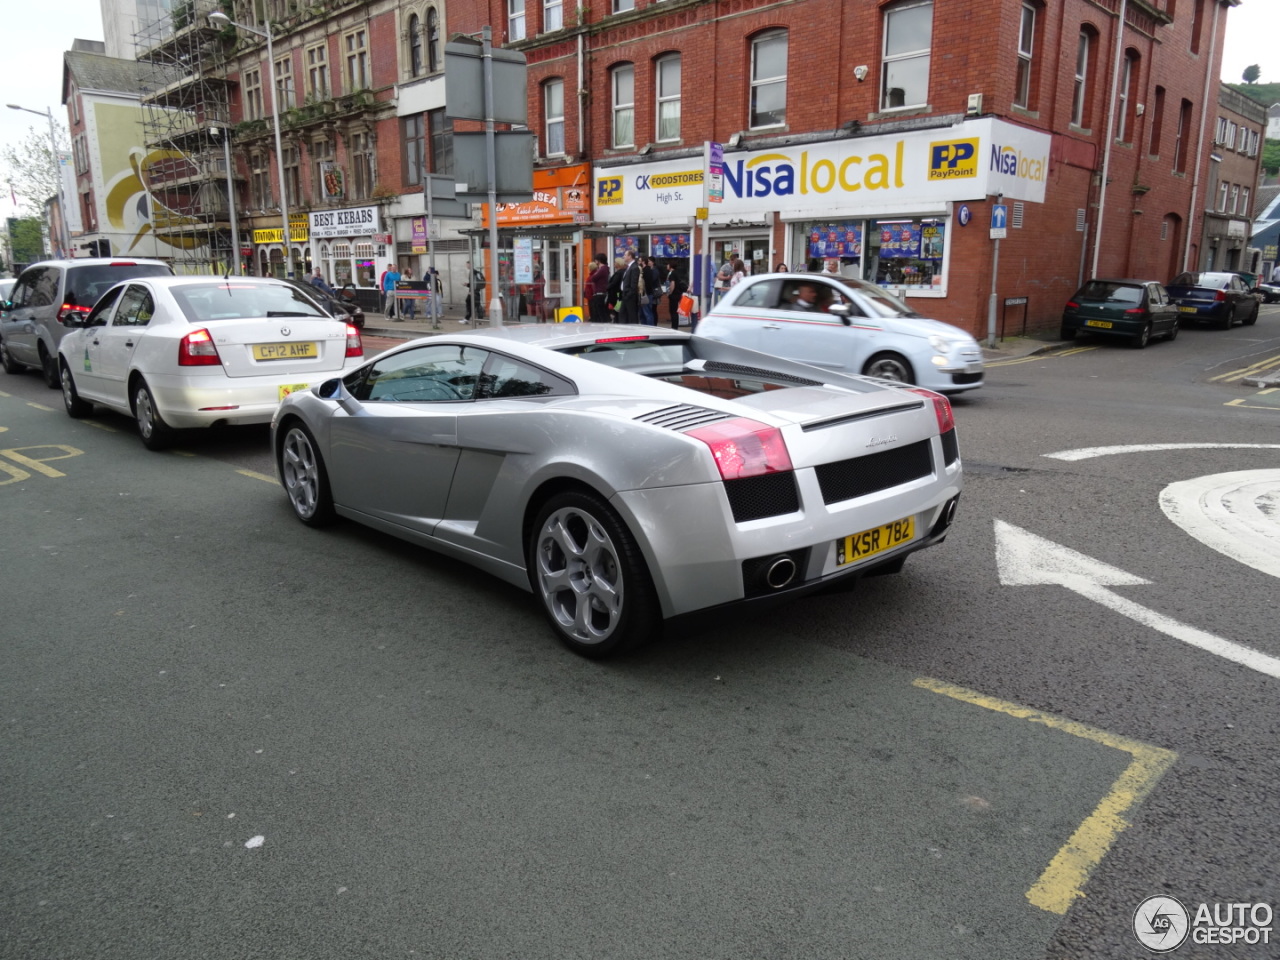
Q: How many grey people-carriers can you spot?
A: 1